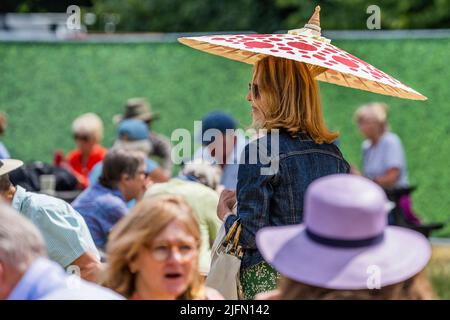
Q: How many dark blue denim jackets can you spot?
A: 1